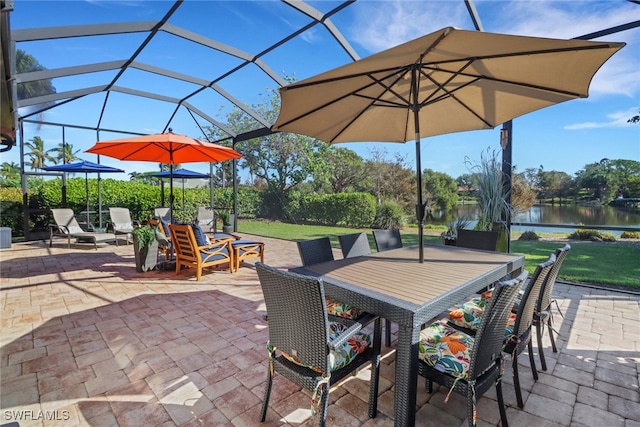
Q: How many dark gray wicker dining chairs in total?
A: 8